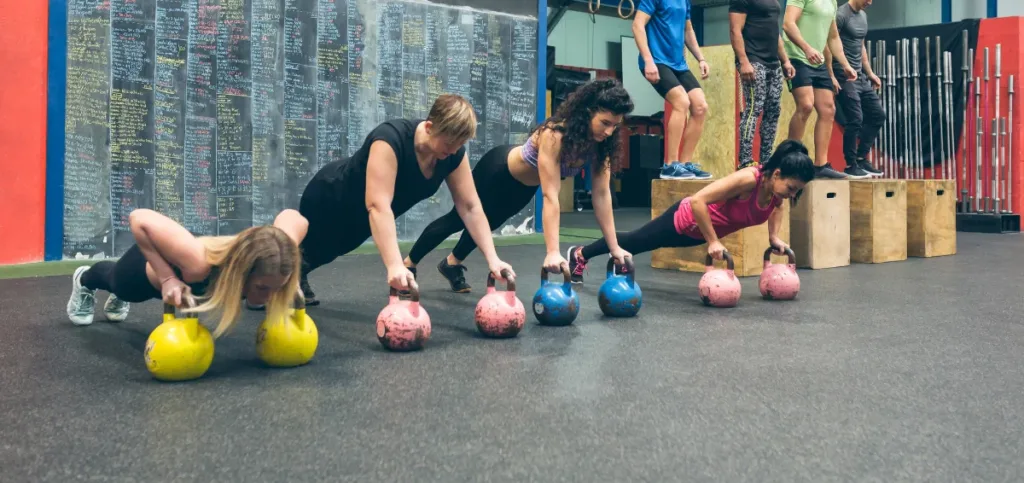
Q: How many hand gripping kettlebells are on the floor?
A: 8